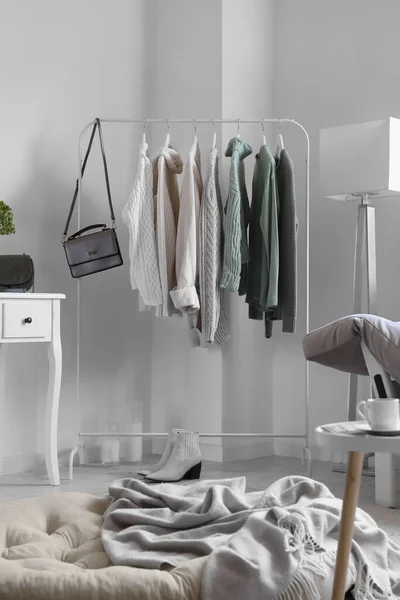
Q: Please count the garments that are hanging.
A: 7